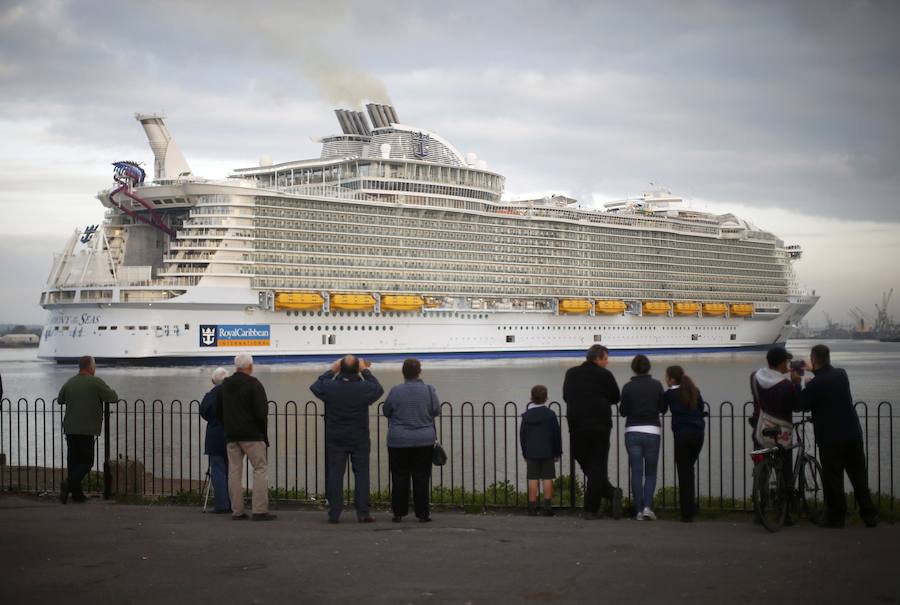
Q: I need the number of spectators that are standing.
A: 11